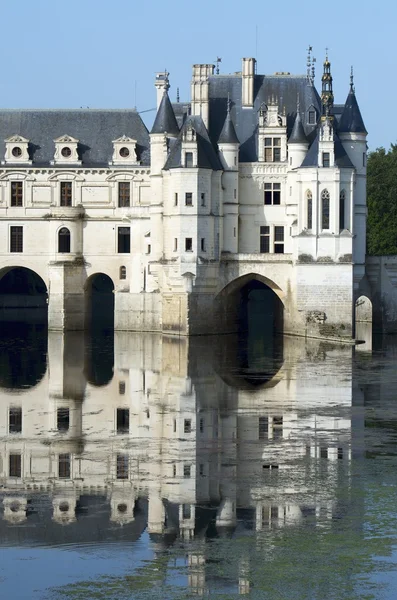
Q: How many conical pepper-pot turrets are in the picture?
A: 4